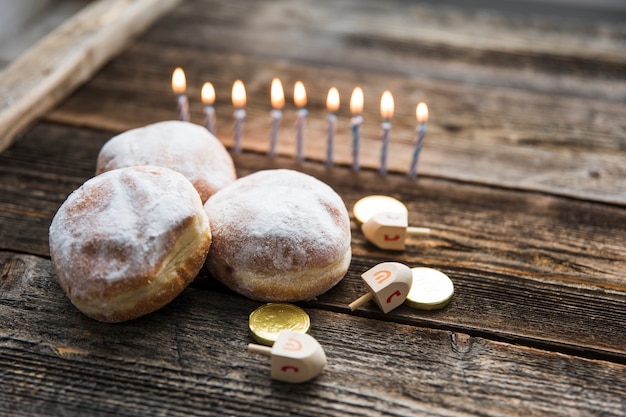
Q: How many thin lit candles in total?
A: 9